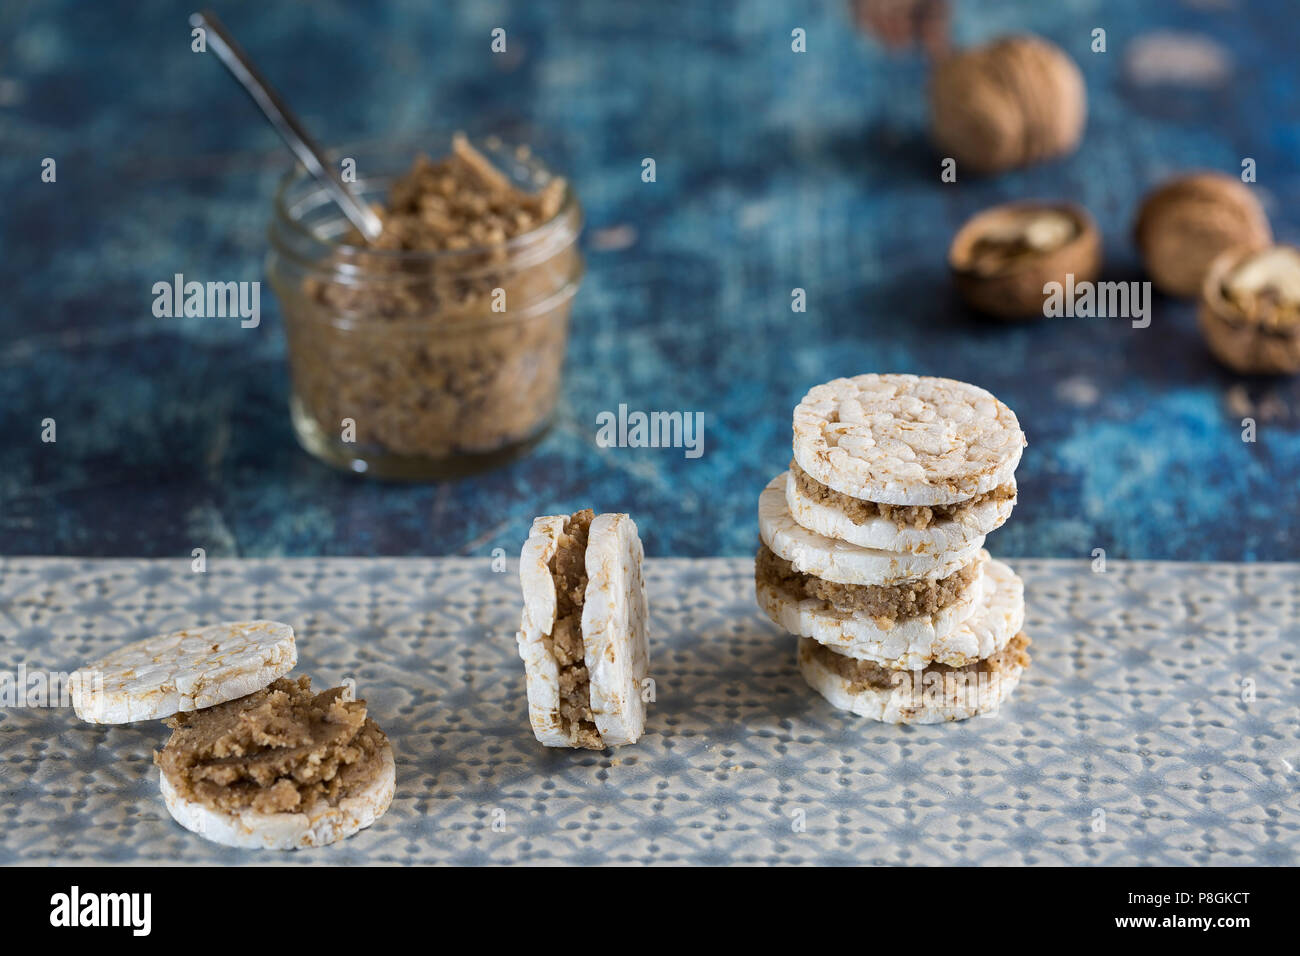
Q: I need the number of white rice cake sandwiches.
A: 5